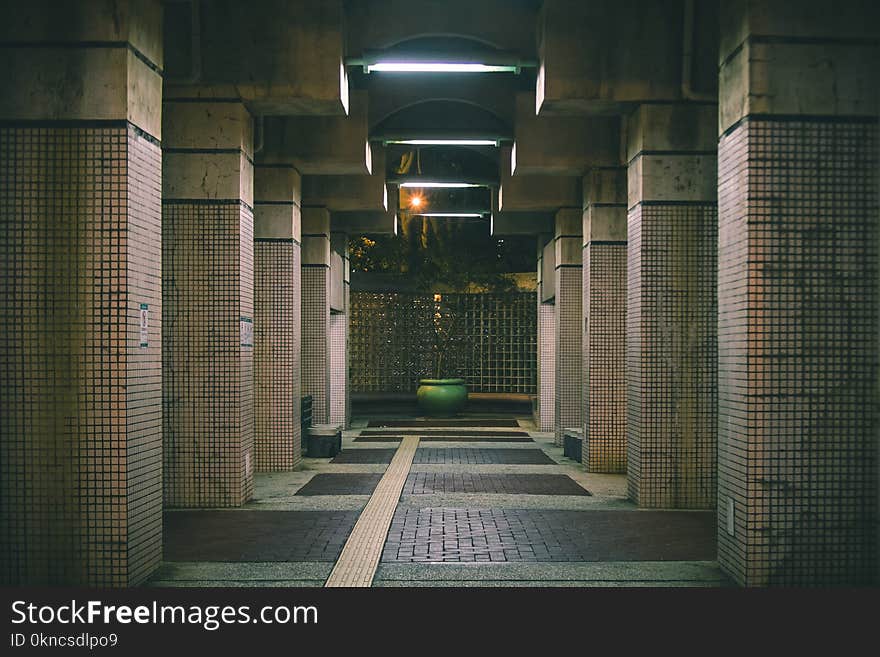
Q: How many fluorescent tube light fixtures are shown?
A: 4